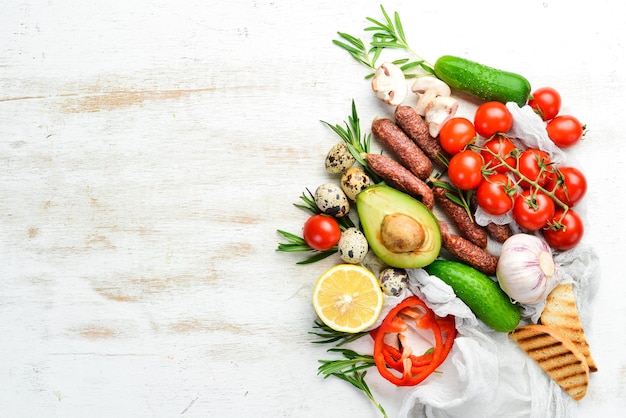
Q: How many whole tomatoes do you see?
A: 12